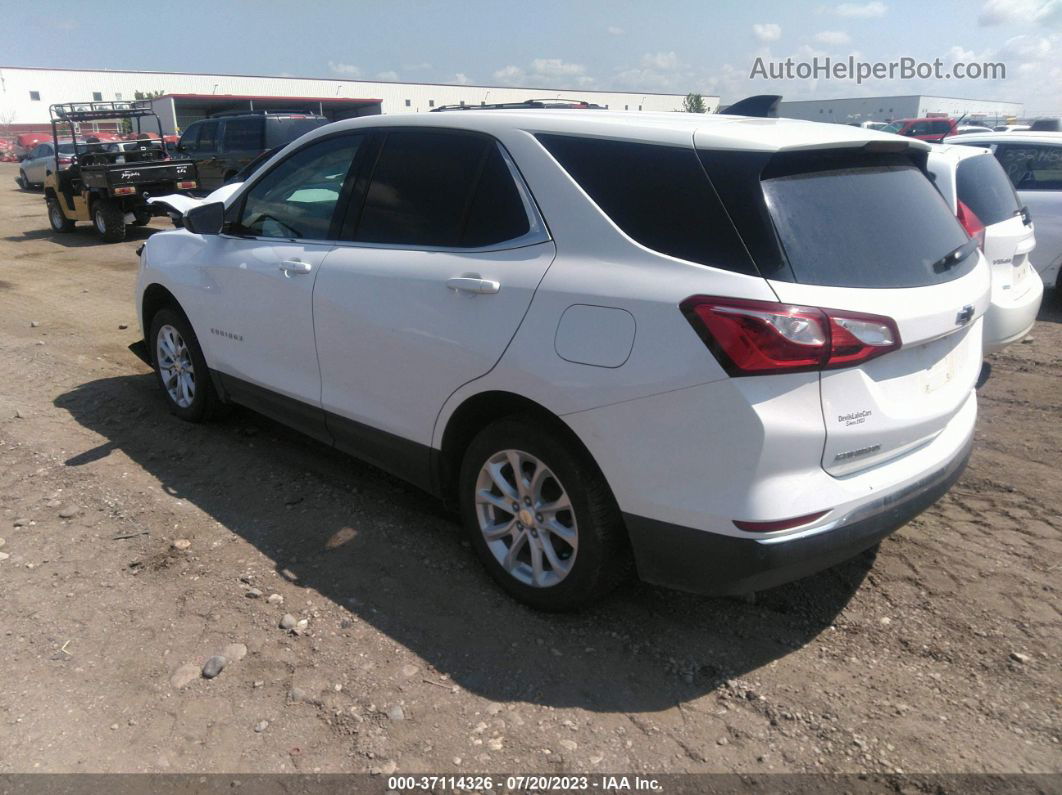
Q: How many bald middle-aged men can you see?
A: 0